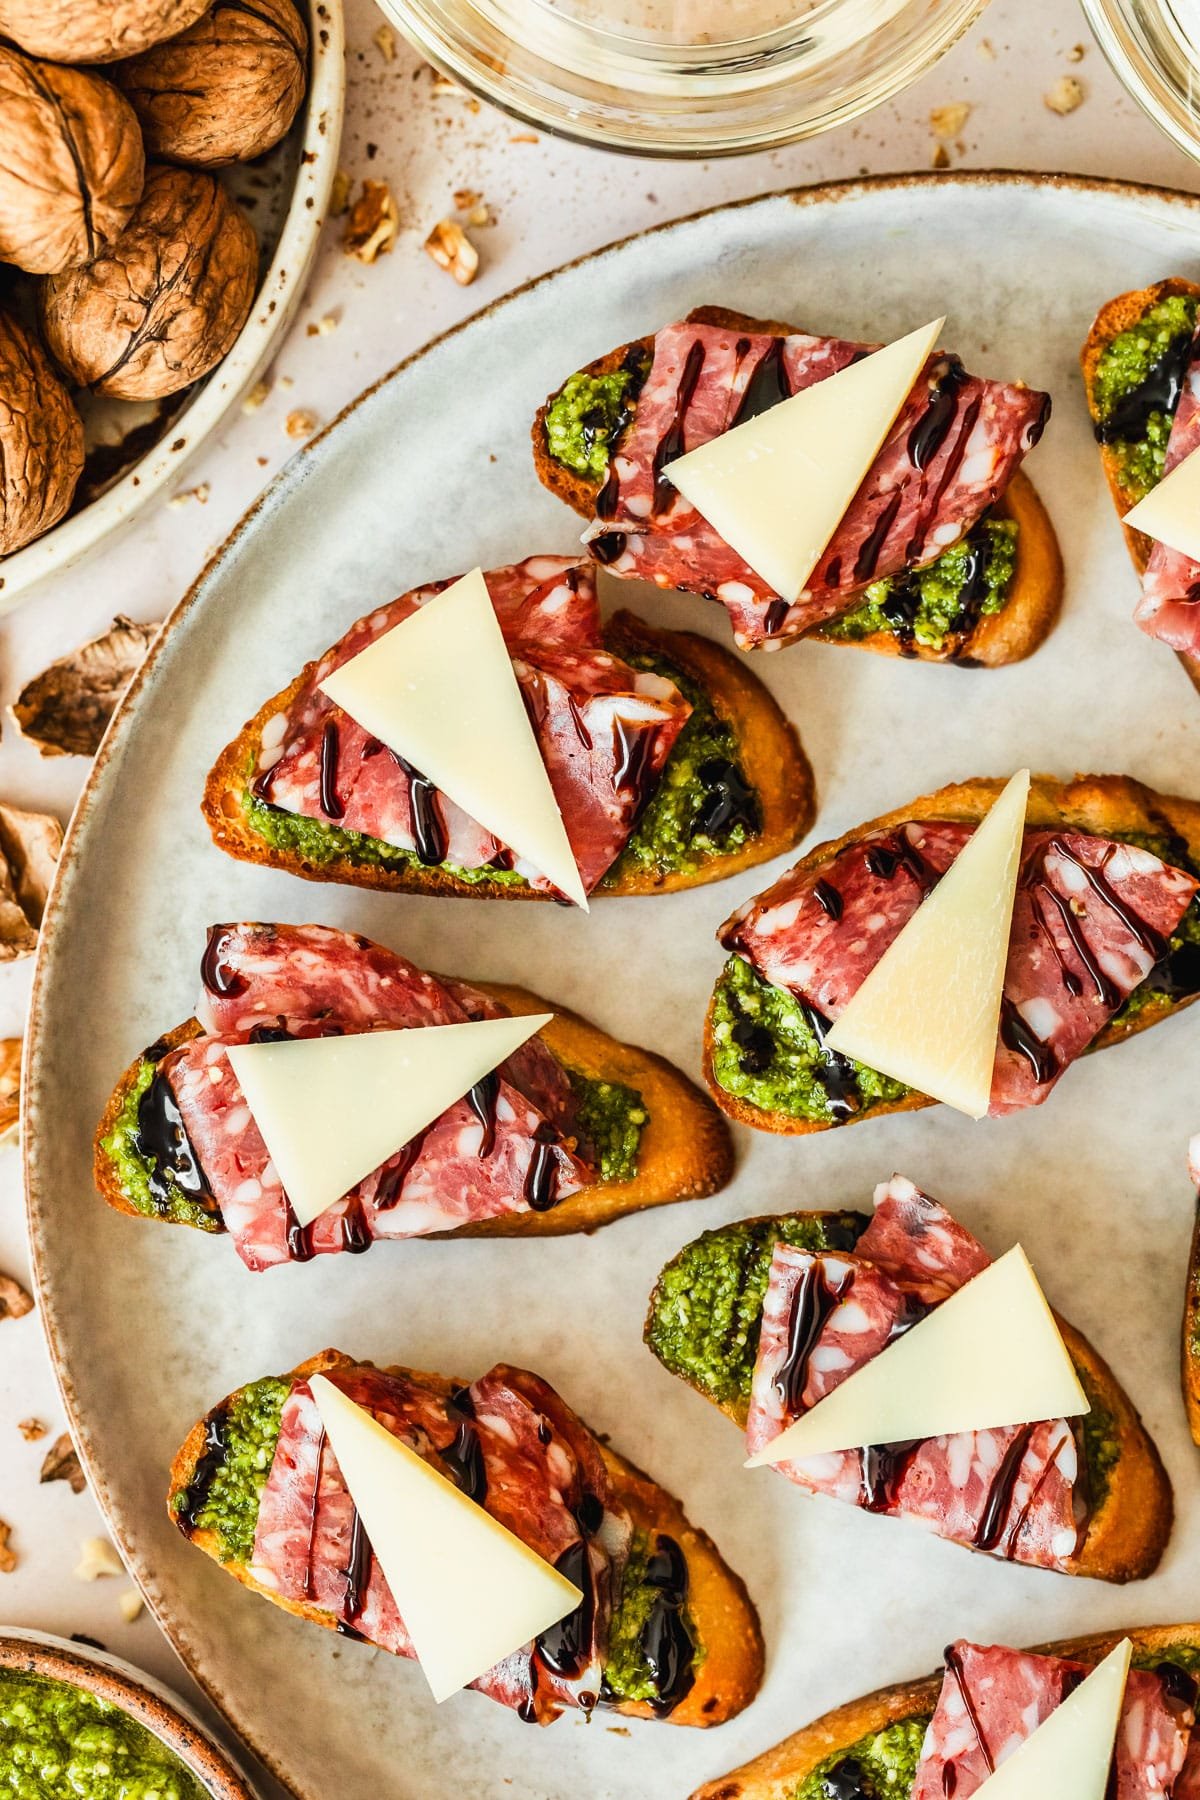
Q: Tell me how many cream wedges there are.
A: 8